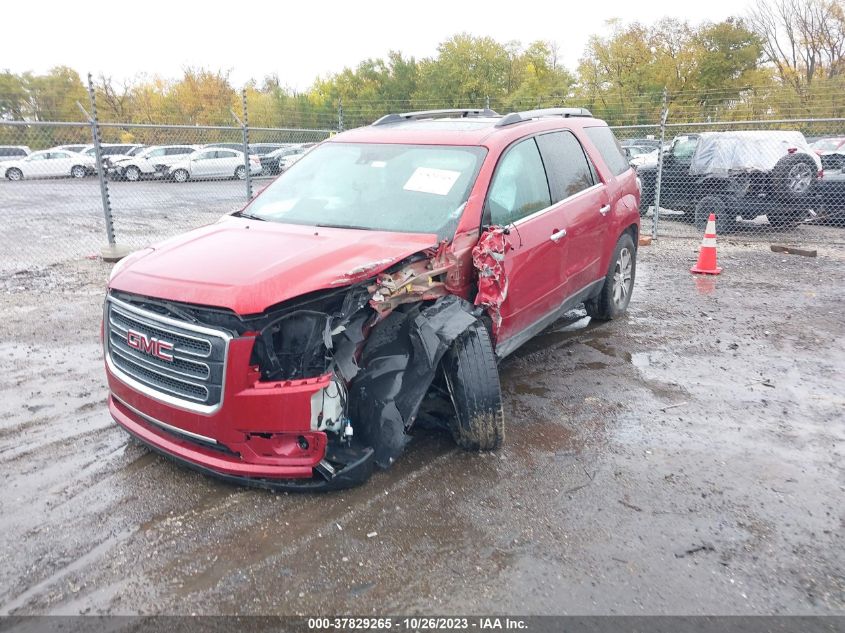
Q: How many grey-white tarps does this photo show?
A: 1